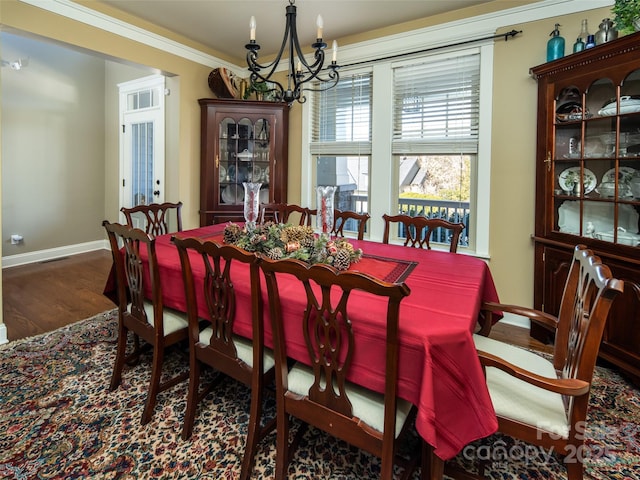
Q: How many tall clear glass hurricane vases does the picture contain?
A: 2